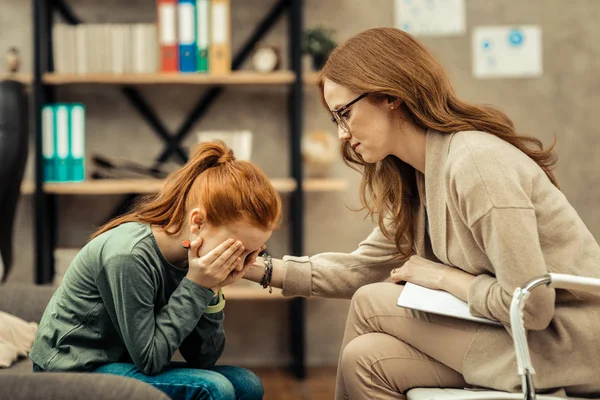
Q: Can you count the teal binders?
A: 3